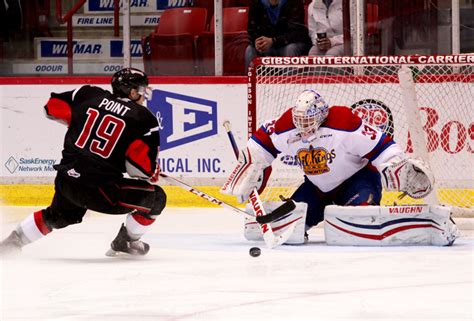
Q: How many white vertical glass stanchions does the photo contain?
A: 4